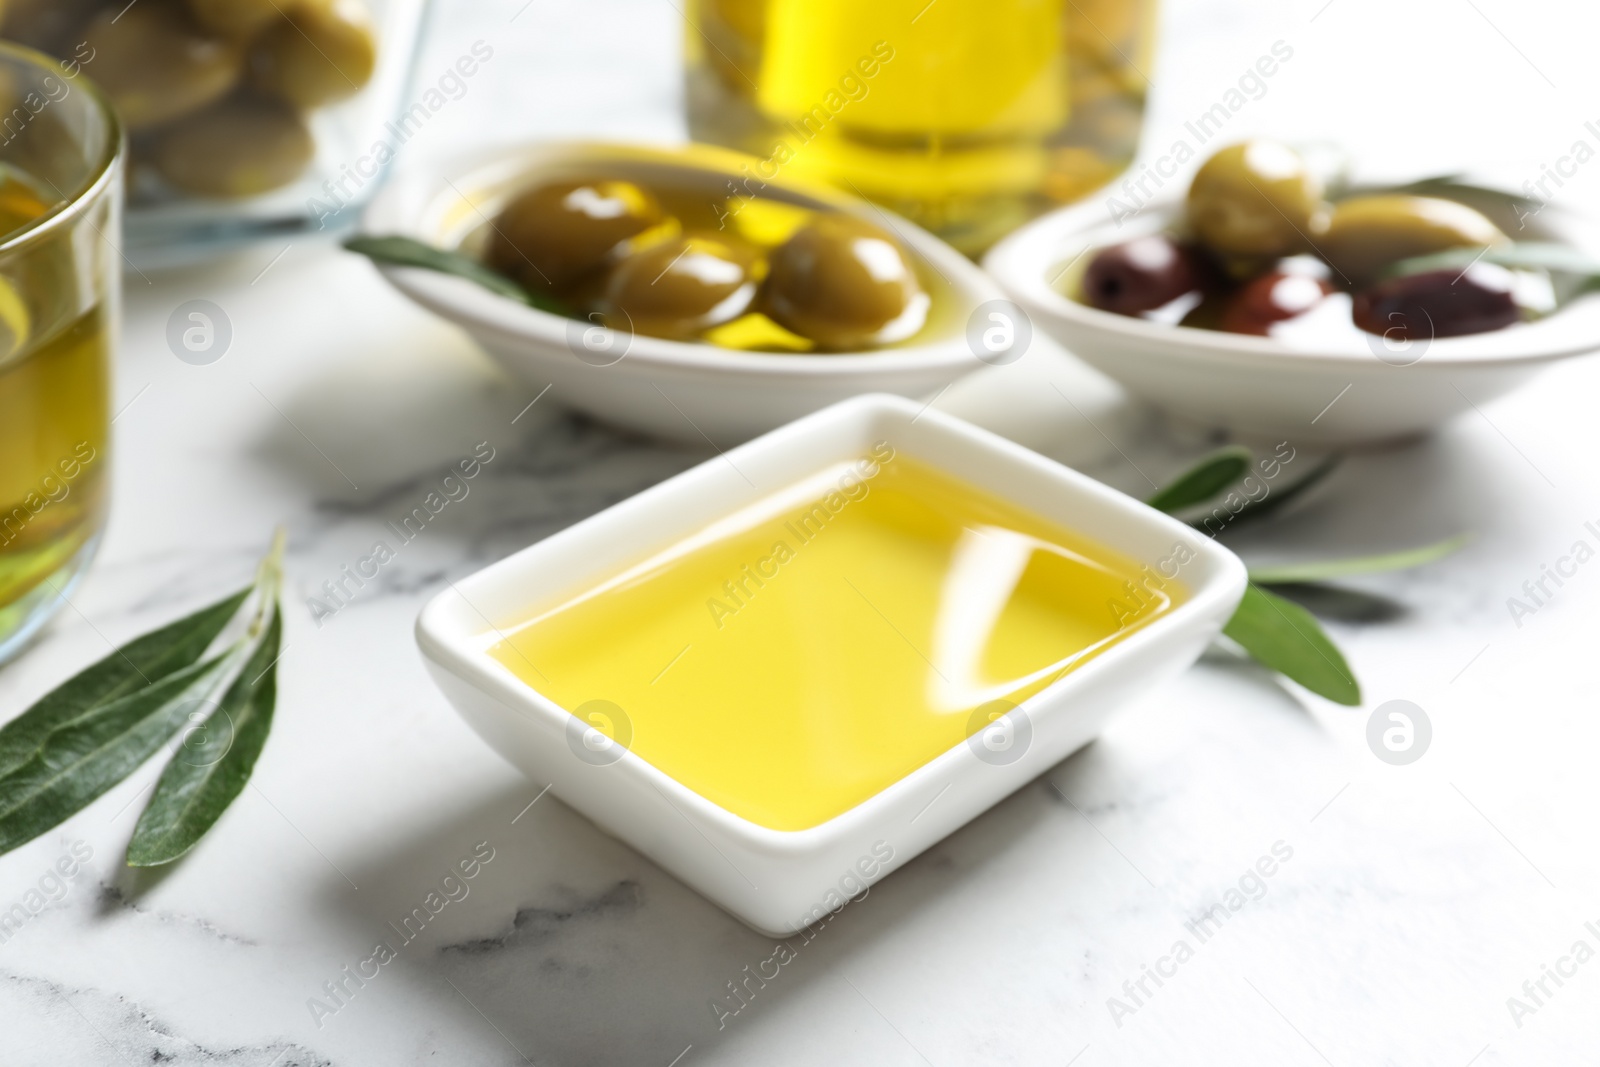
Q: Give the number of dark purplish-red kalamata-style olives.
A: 3